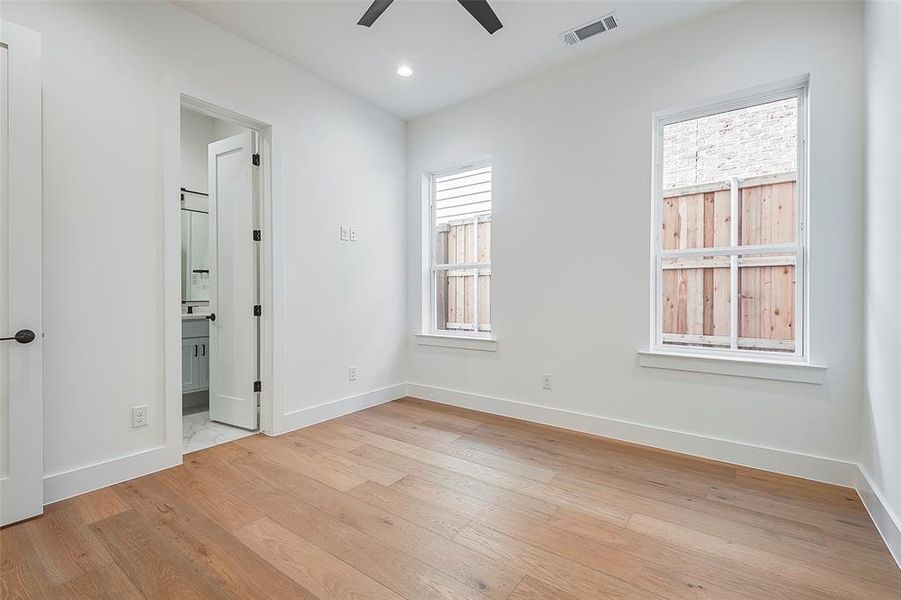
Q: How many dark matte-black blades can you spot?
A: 2